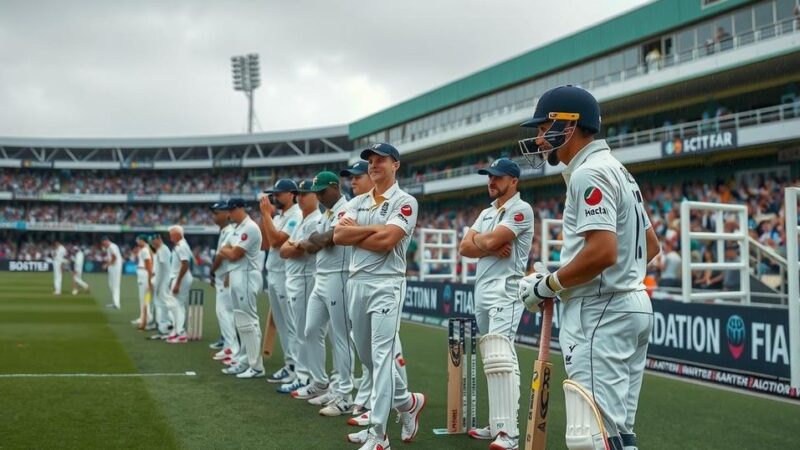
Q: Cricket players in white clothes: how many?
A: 15